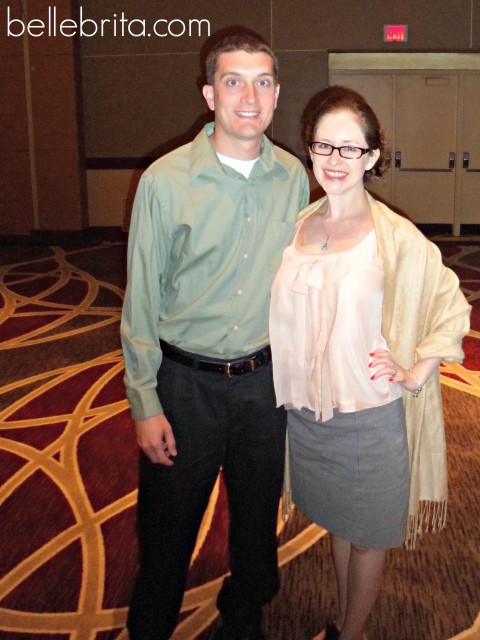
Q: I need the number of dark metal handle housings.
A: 3